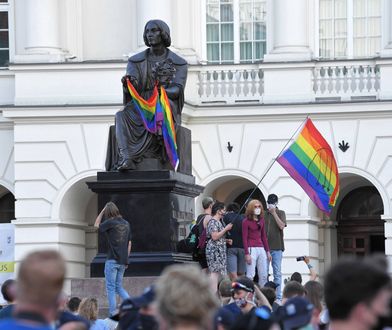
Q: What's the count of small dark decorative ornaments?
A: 2